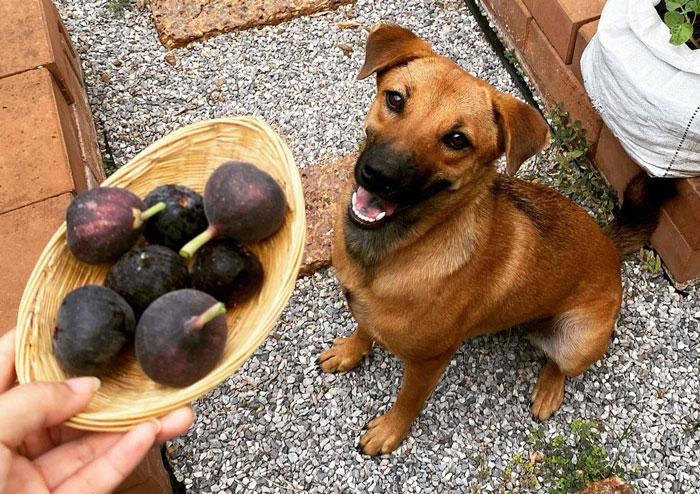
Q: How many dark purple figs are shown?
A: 7